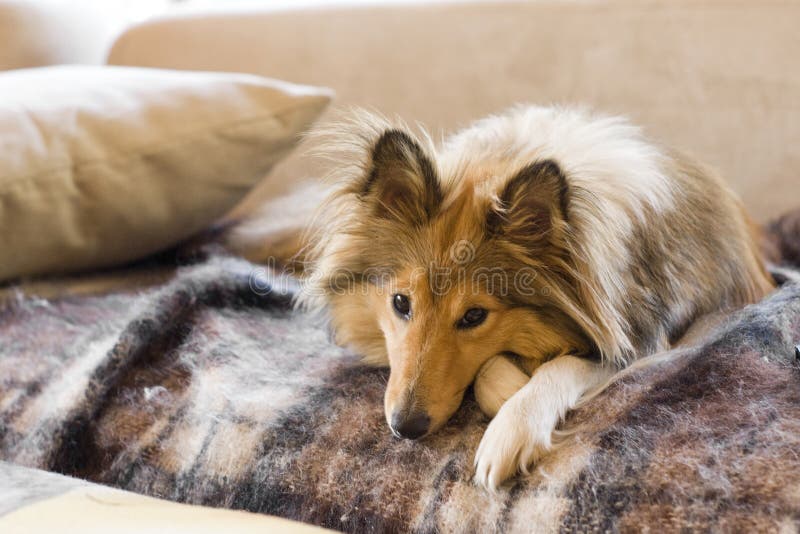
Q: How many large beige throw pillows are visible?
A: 1